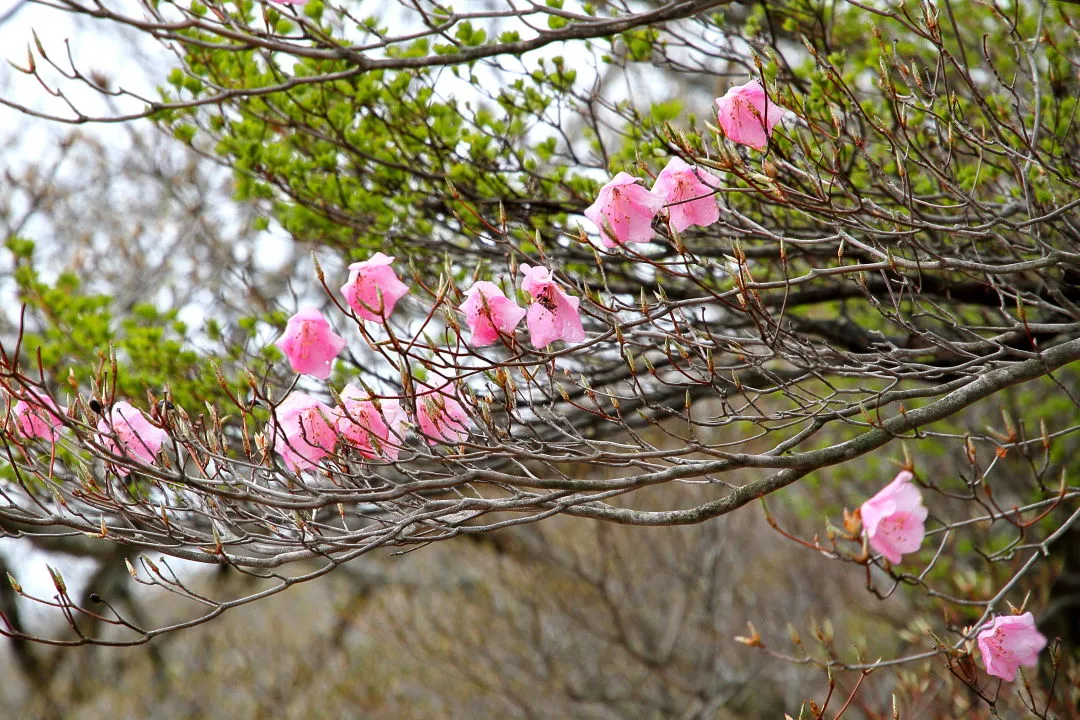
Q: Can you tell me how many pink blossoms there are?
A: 14